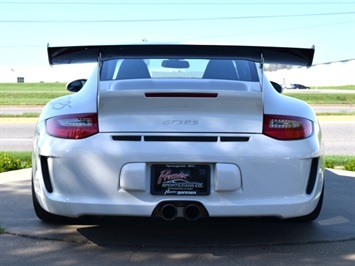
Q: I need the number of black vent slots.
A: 5